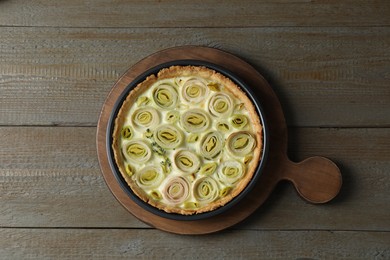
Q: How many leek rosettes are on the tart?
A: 14